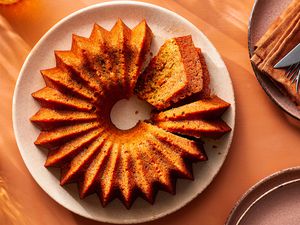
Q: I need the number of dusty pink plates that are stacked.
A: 2